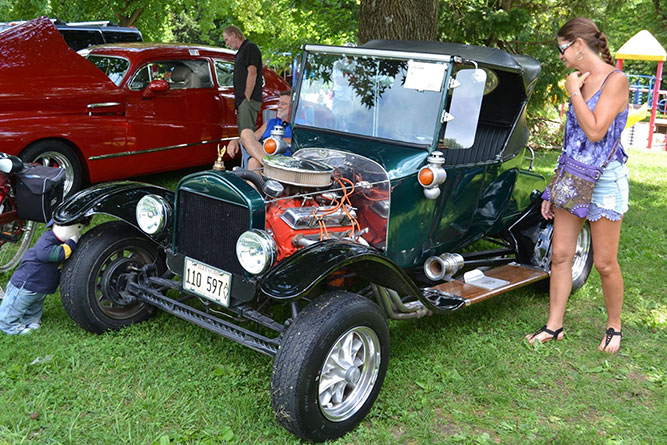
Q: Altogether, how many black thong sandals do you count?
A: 2